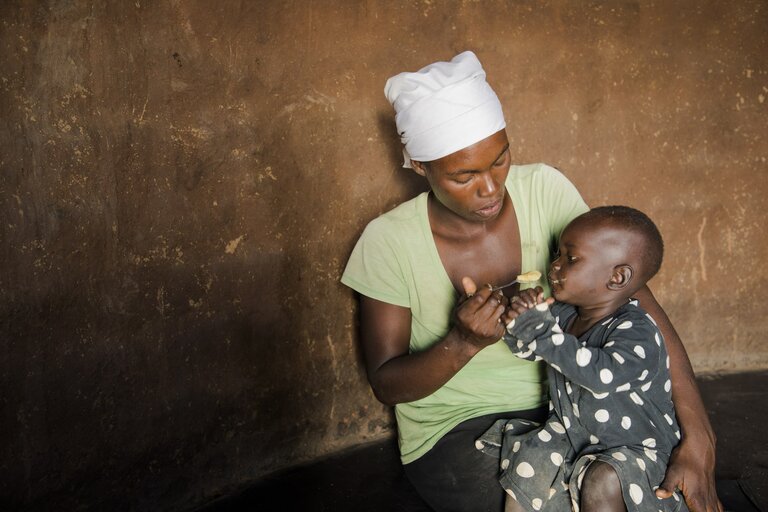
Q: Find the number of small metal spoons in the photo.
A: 1